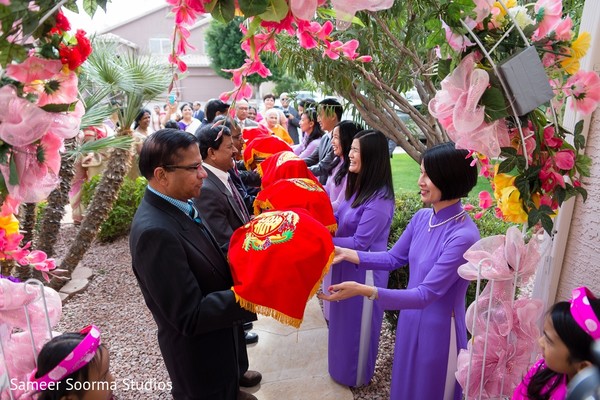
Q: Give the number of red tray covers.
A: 5